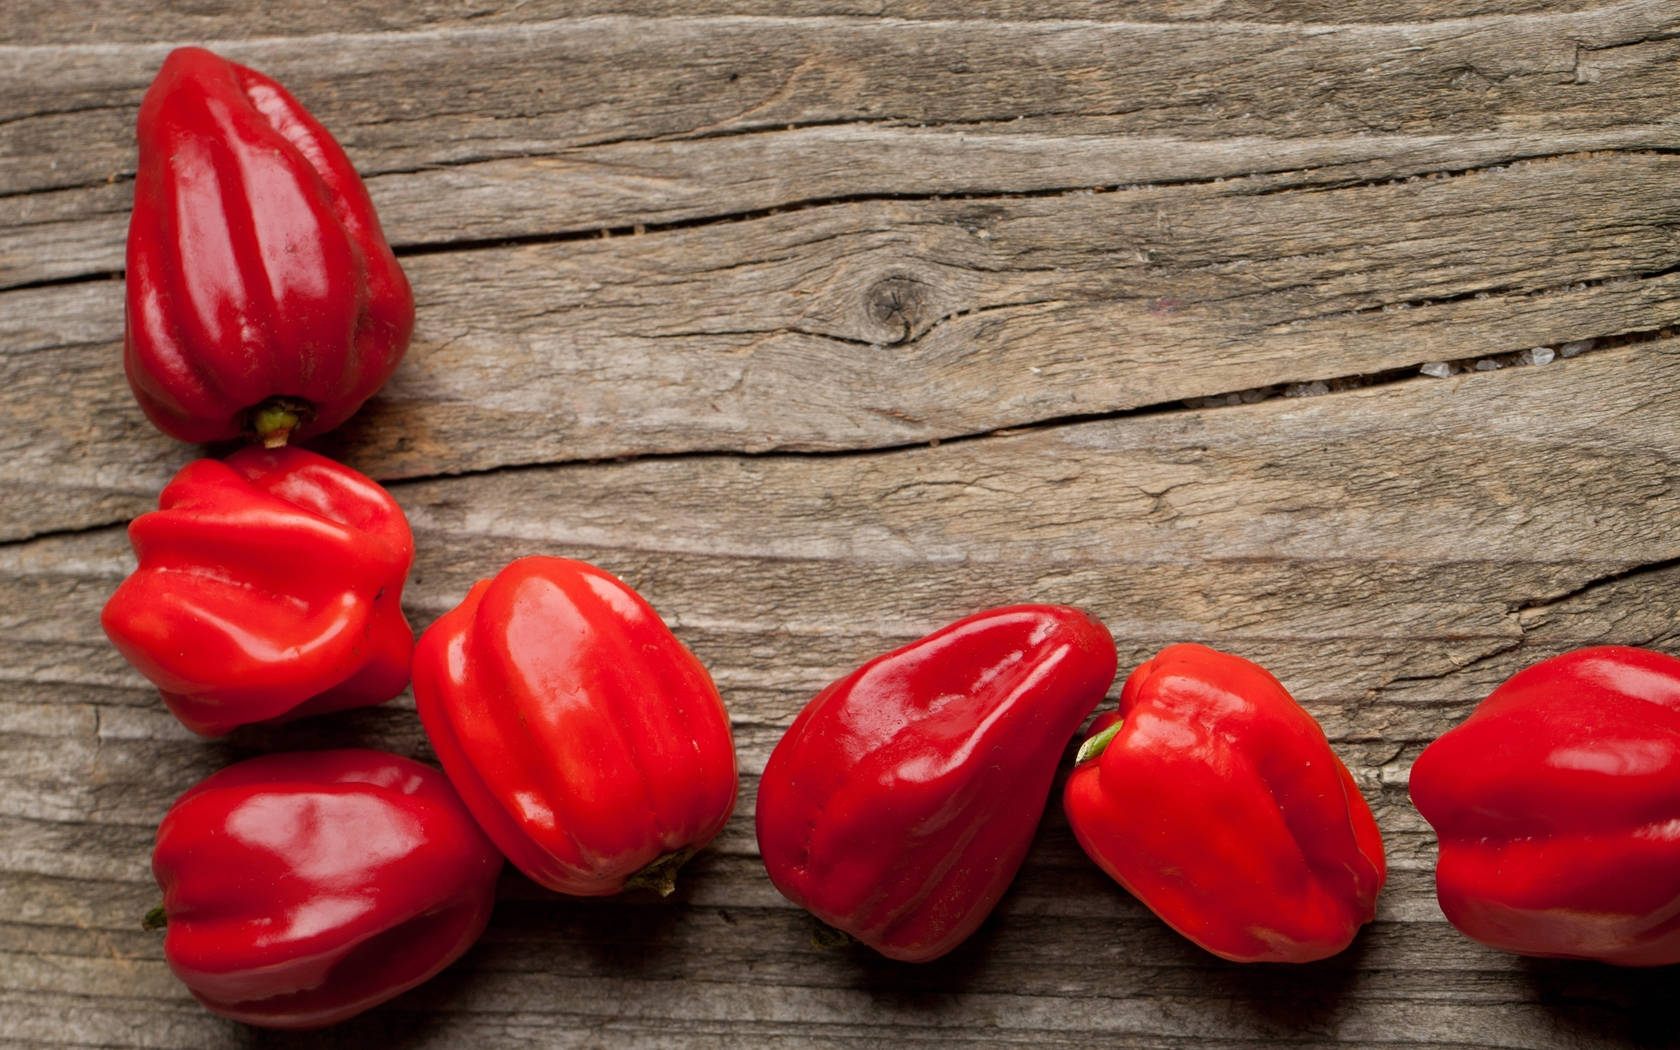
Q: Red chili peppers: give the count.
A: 7